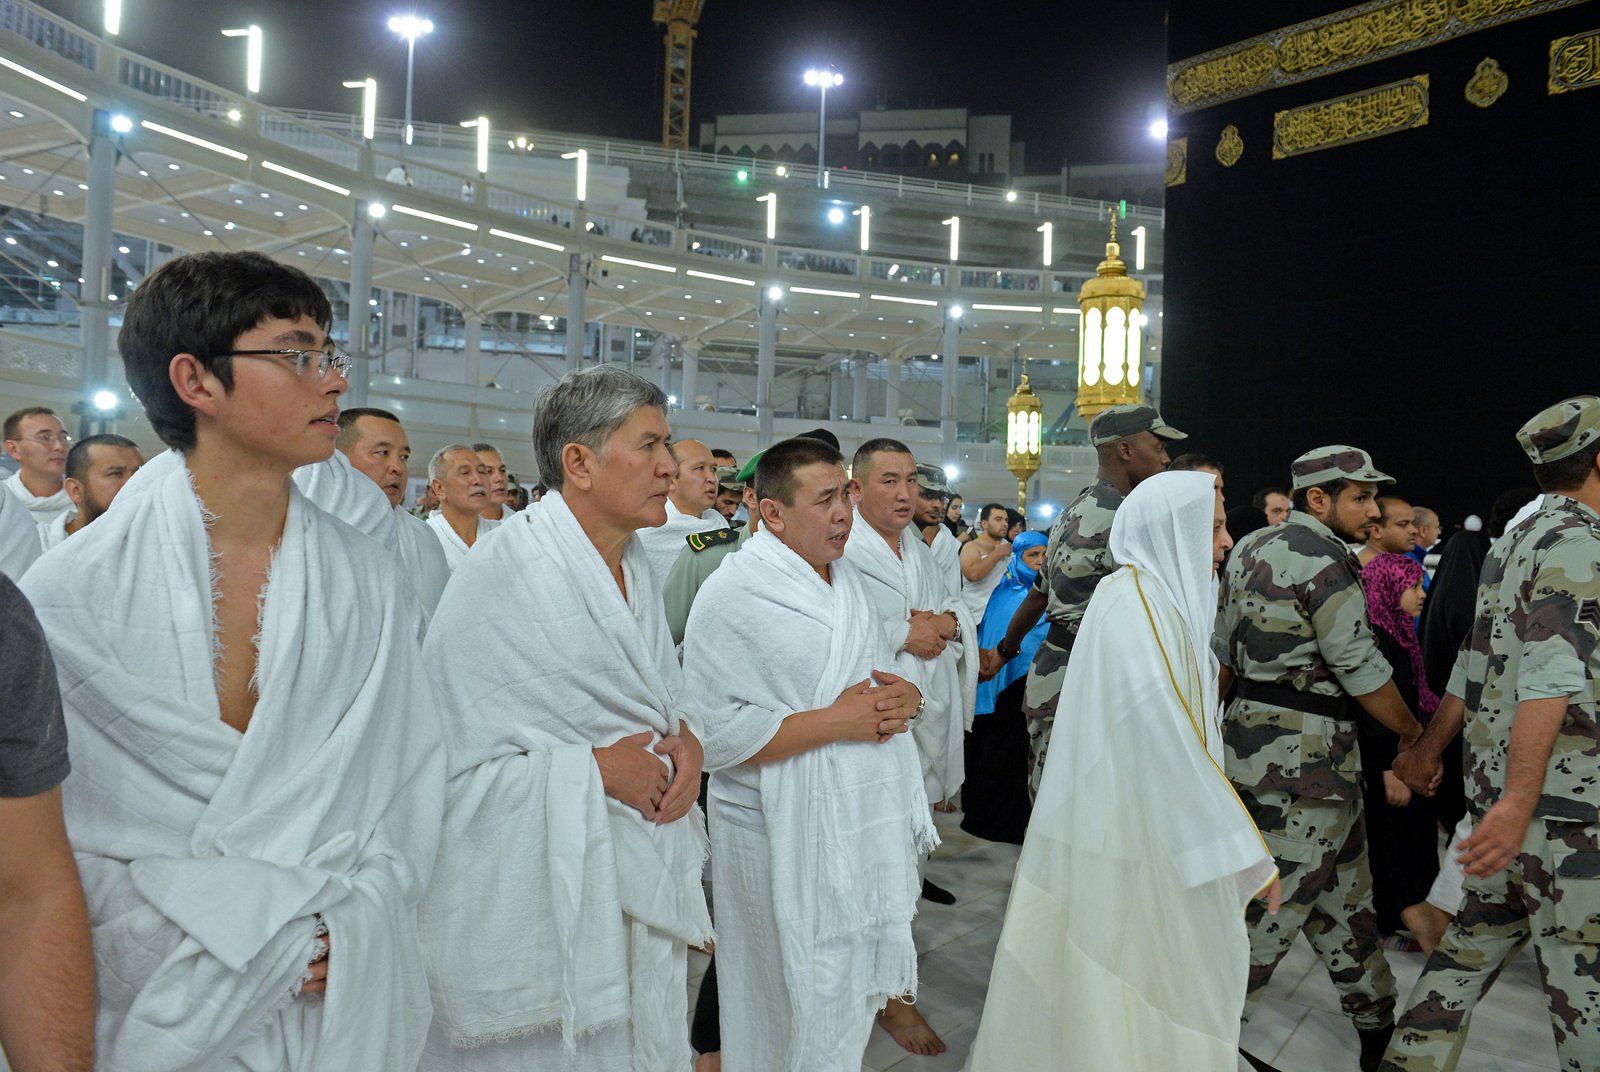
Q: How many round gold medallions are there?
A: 2